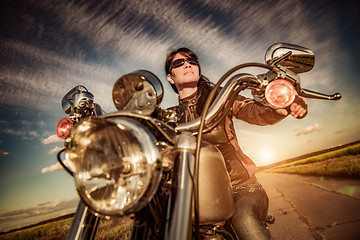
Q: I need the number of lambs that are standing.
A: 0